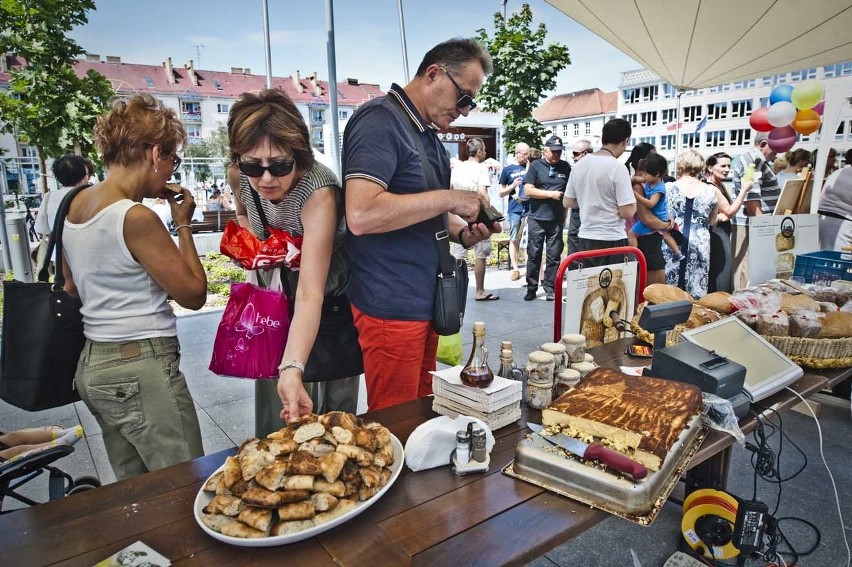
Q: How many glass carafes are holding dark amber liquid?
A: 1